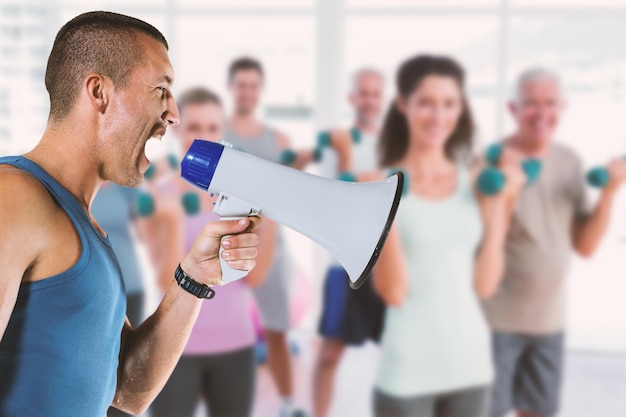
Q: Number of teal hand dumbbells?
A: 8